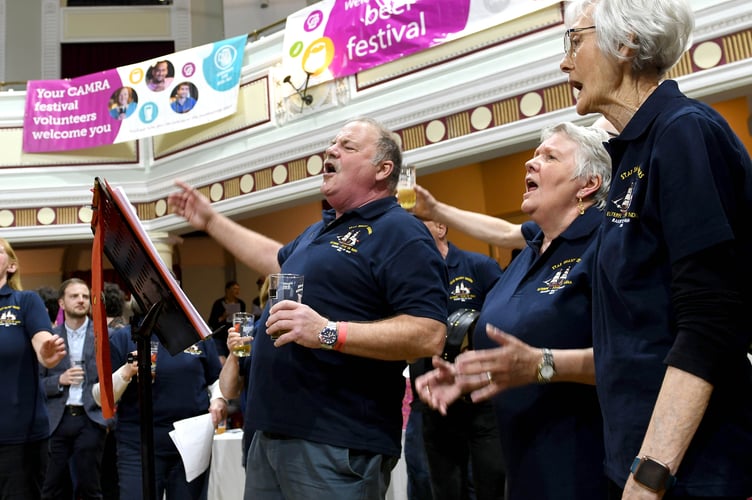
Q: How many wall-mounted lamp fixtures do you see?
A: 1